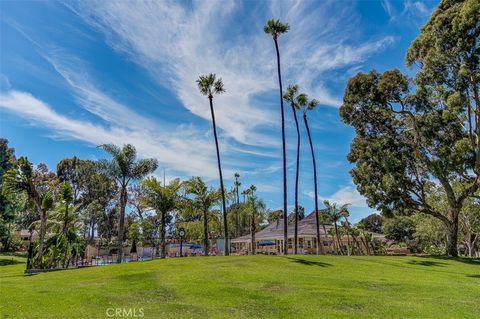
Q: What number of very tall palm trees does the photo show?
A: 4